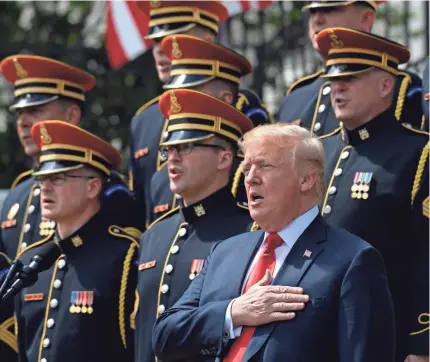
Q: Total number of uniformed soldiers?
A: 7